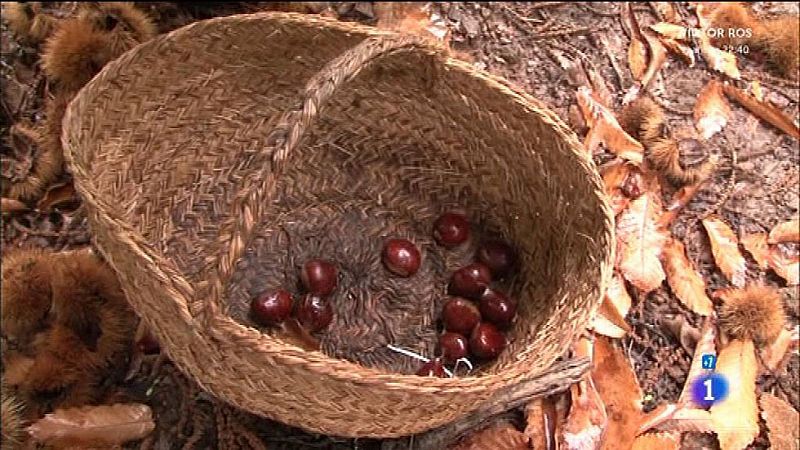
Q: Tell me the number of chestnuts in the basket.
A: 12